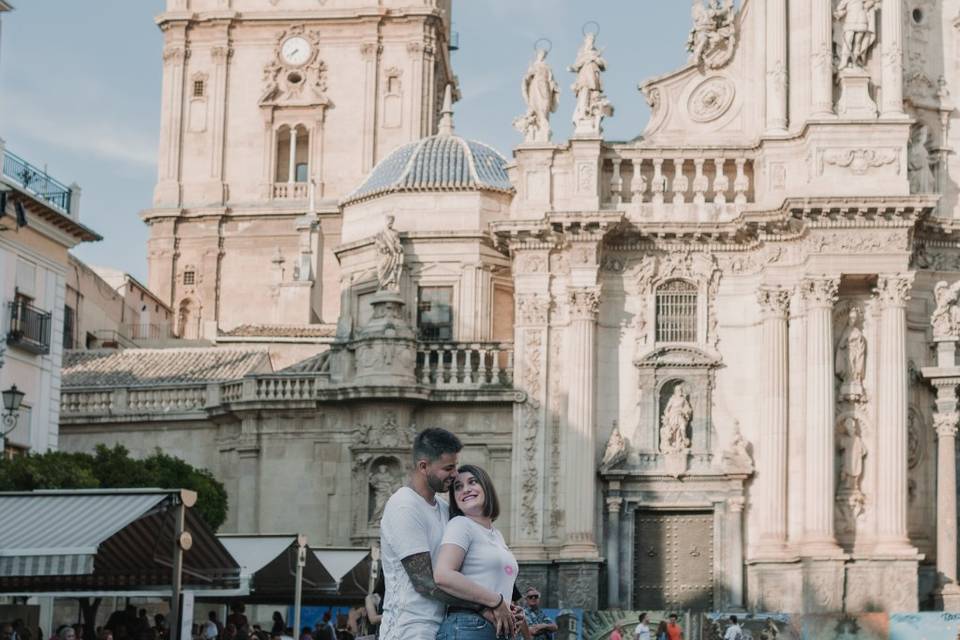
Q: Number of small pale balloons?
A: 0